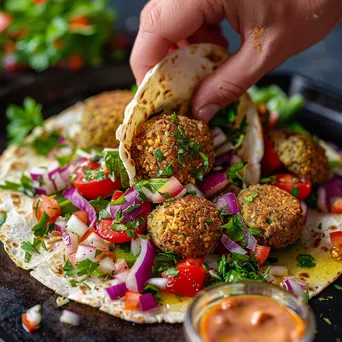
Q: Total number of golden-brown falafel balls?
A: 5